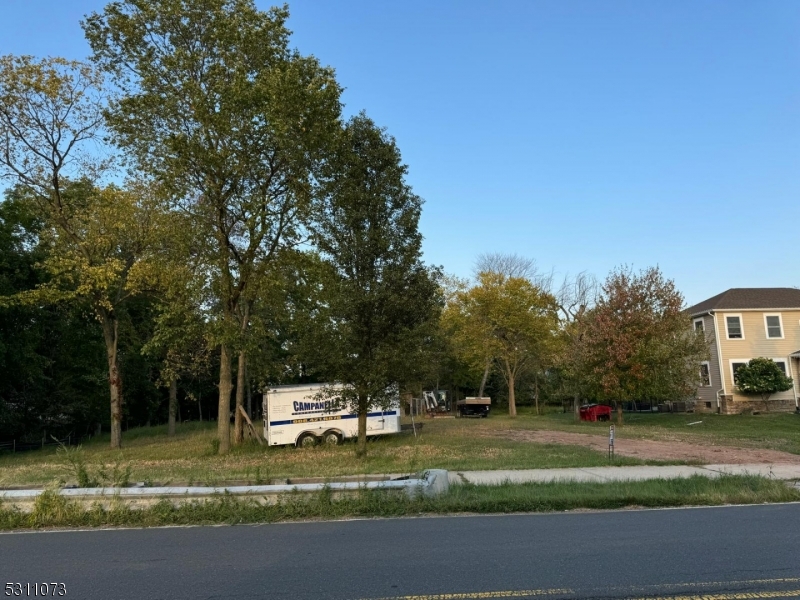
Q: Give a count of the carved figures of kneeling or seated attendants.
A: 0